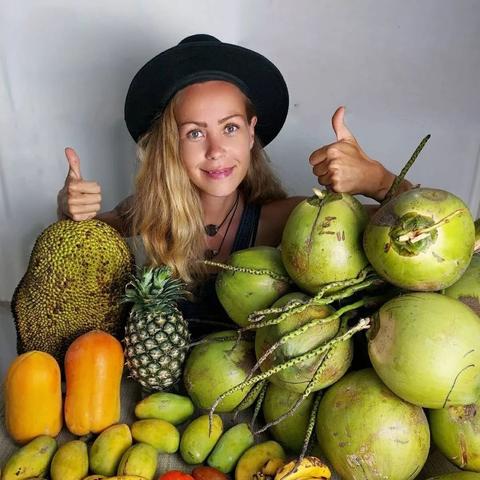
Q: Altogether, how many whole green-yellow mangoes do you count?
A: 8